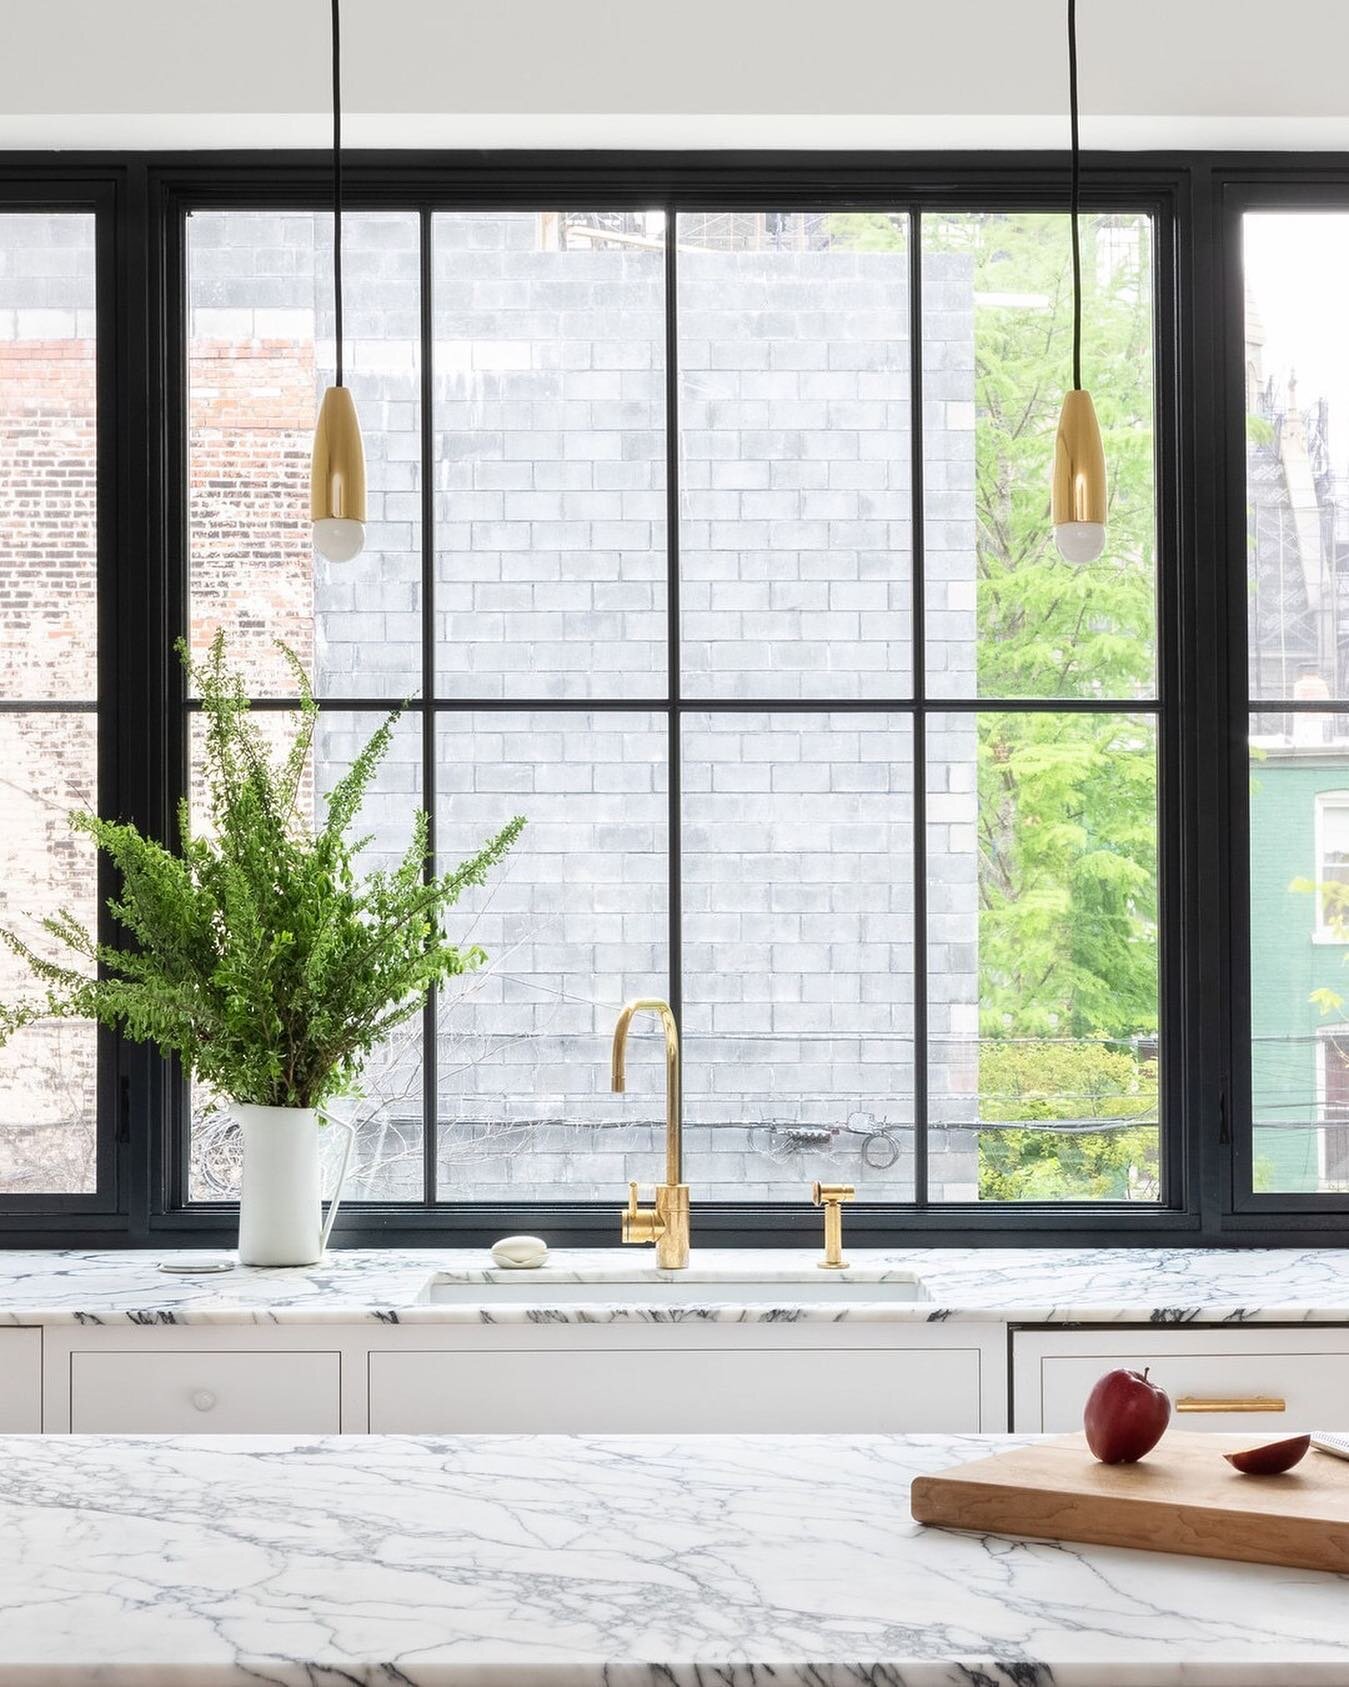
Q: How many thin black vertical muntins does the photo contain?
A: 3